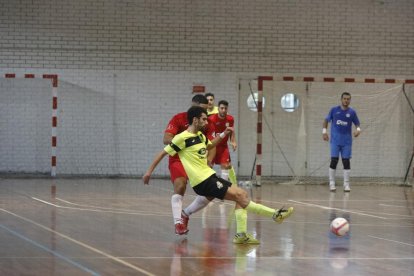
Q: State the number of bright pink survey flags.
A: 0